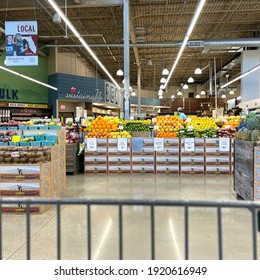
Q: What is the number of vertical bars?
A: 9